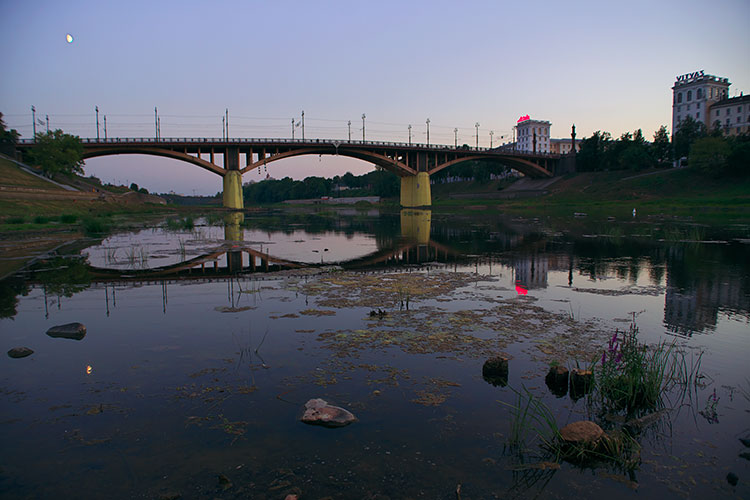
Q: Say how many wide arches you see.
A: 3